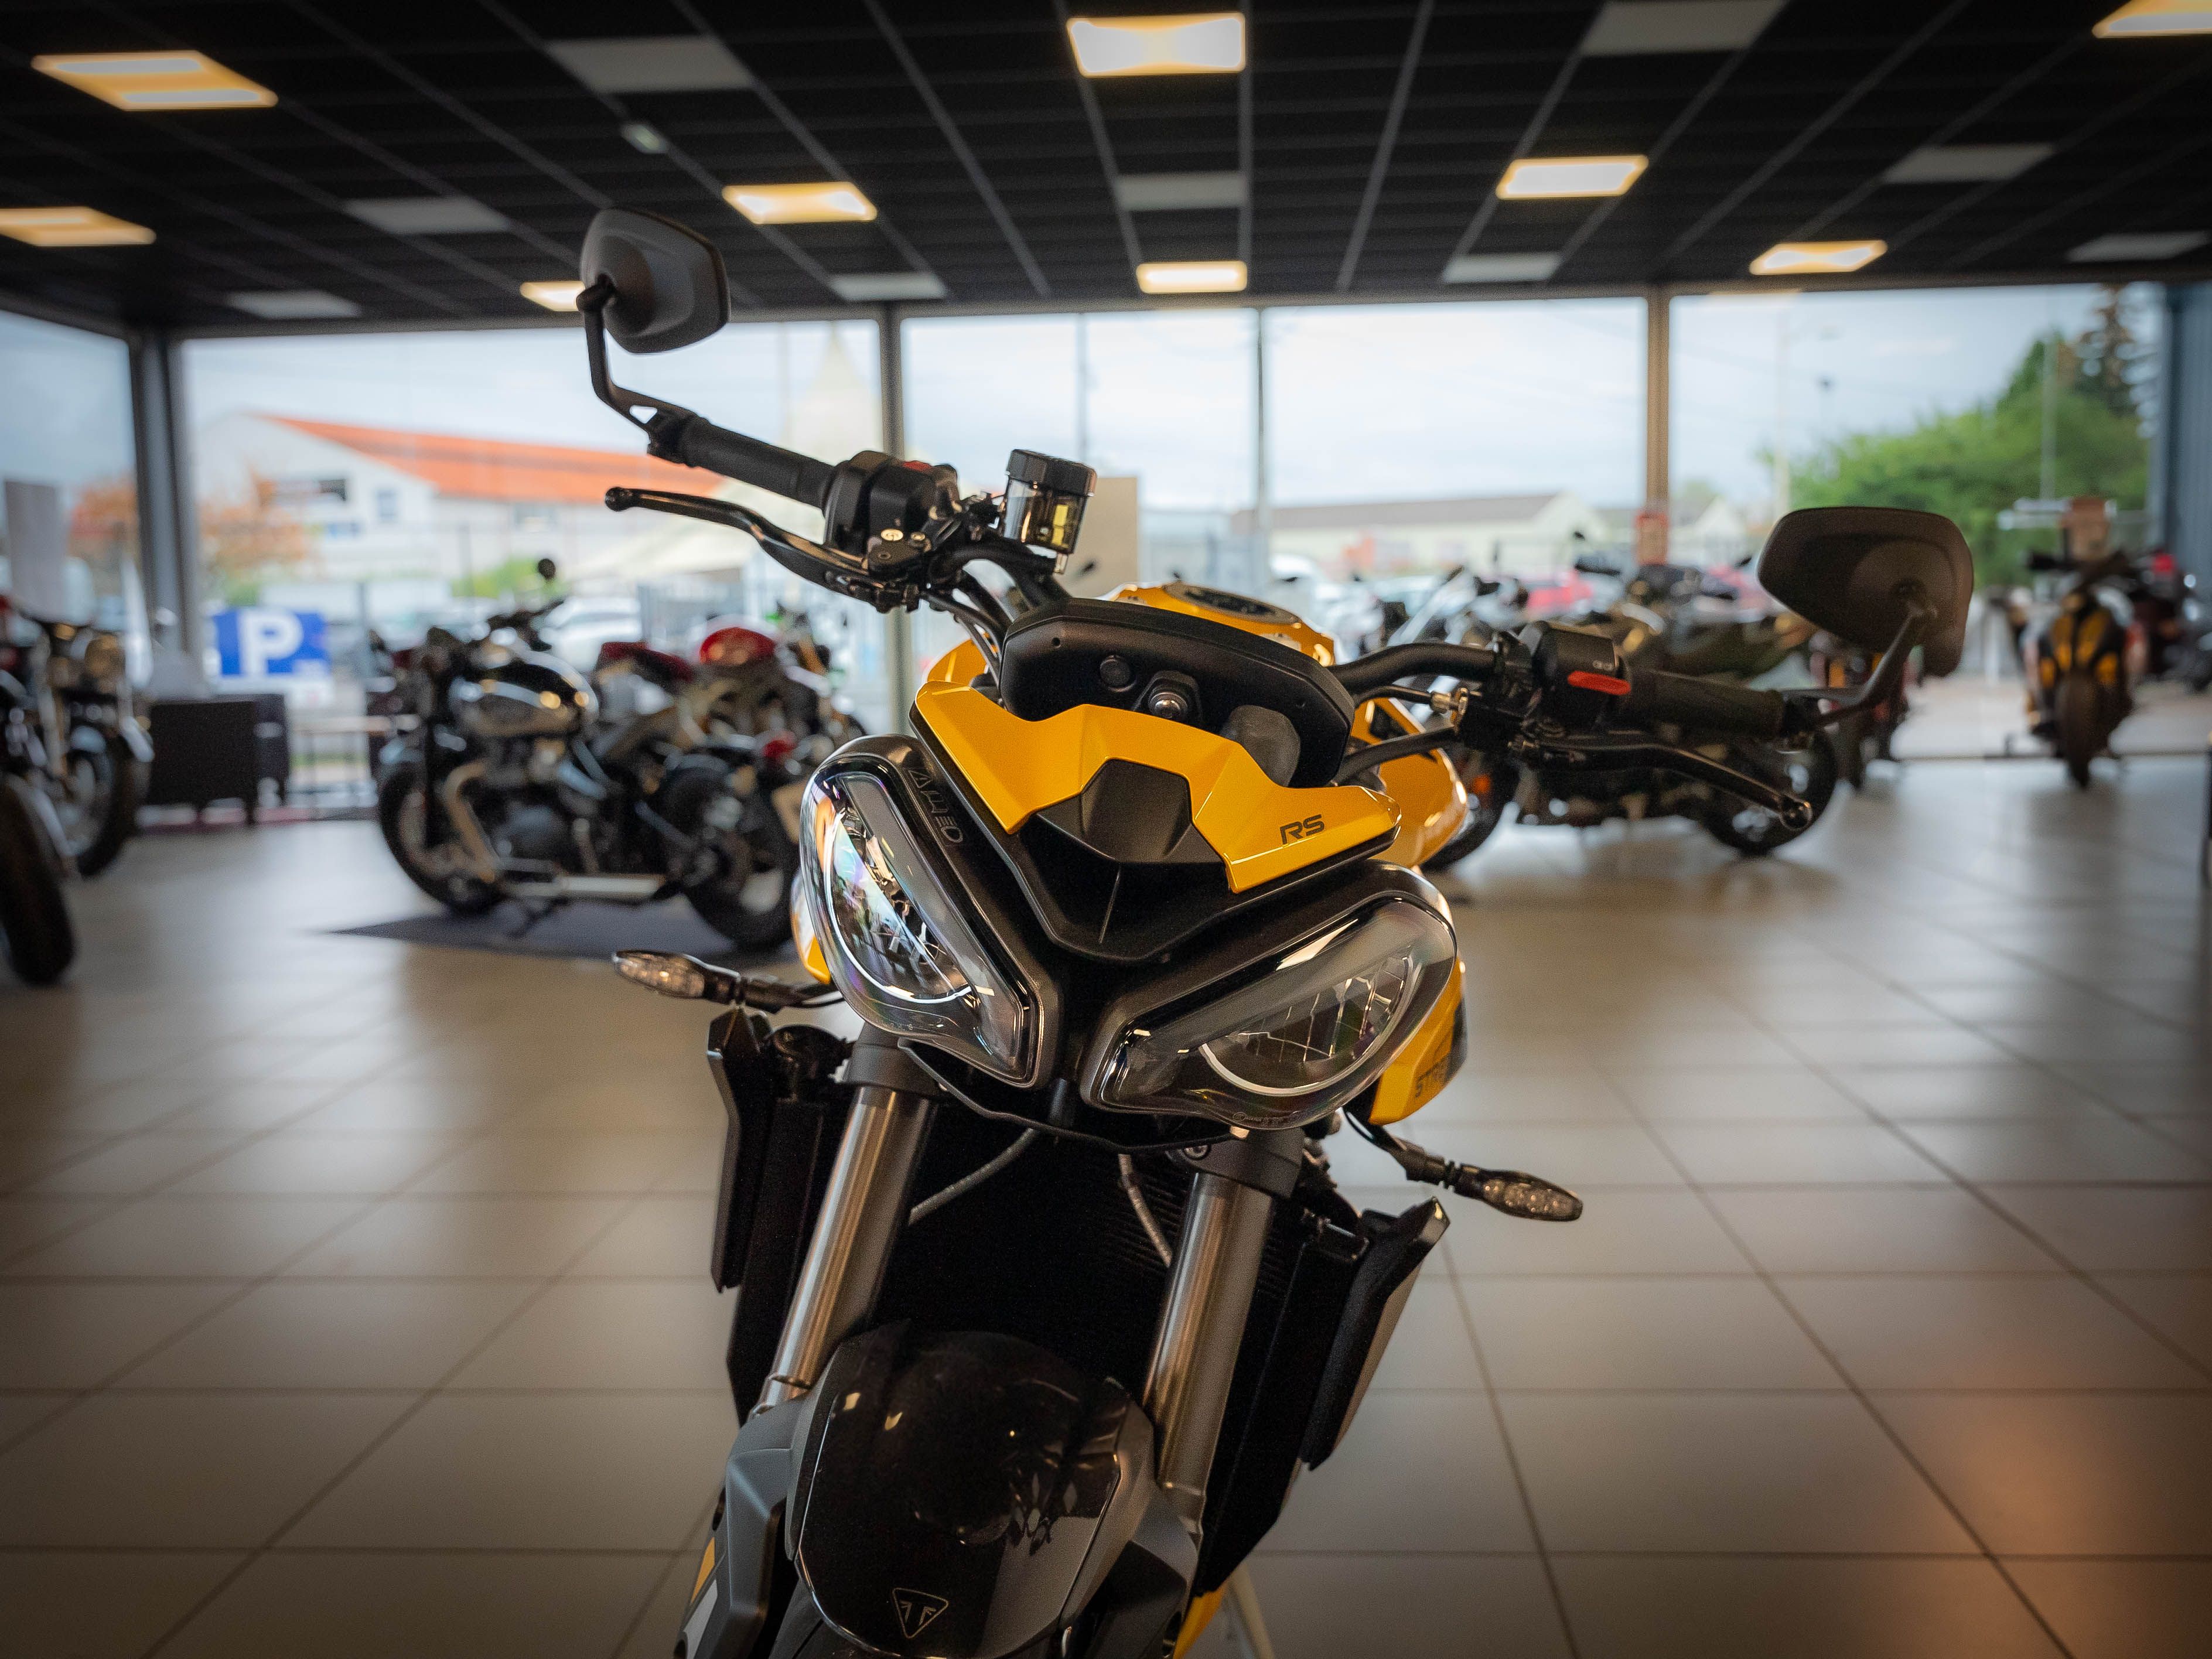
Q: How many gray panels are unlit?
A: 9